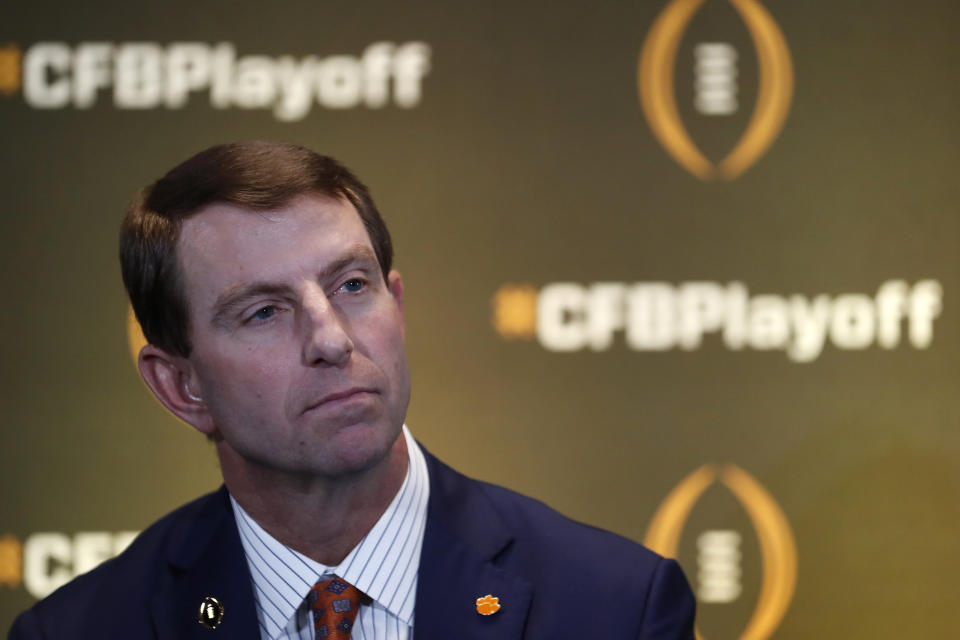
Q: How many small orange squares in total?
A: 3